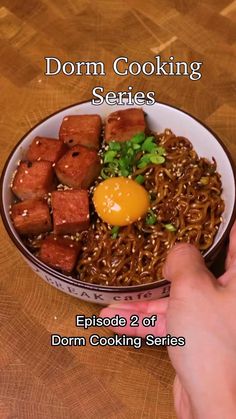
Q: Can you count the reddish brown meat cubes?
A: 8